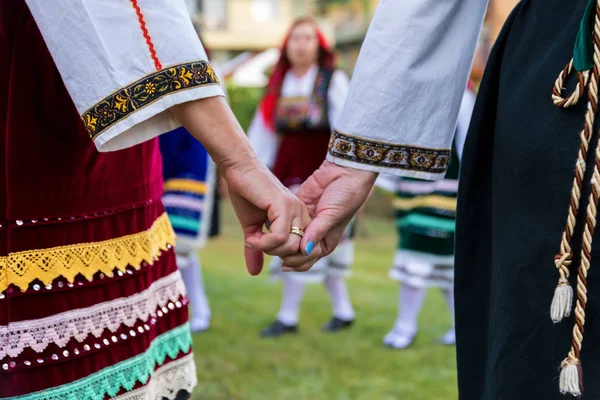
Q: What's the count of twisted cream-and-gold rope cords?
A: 2